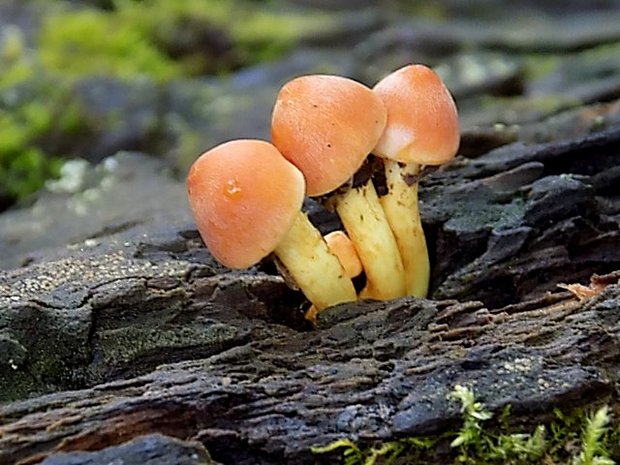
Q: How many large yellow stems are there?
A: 3